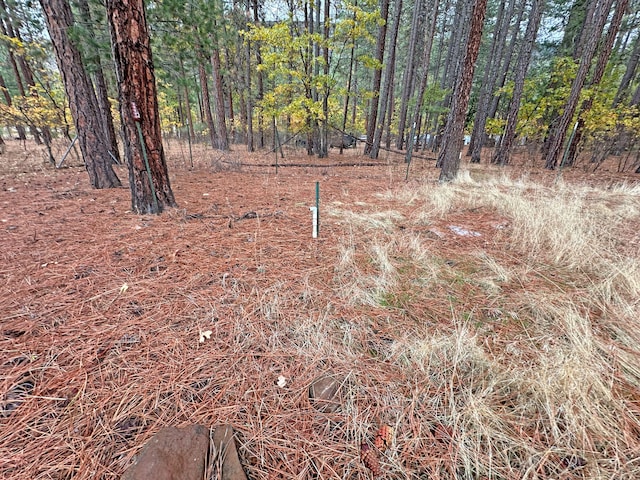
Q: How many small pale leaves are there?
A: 3